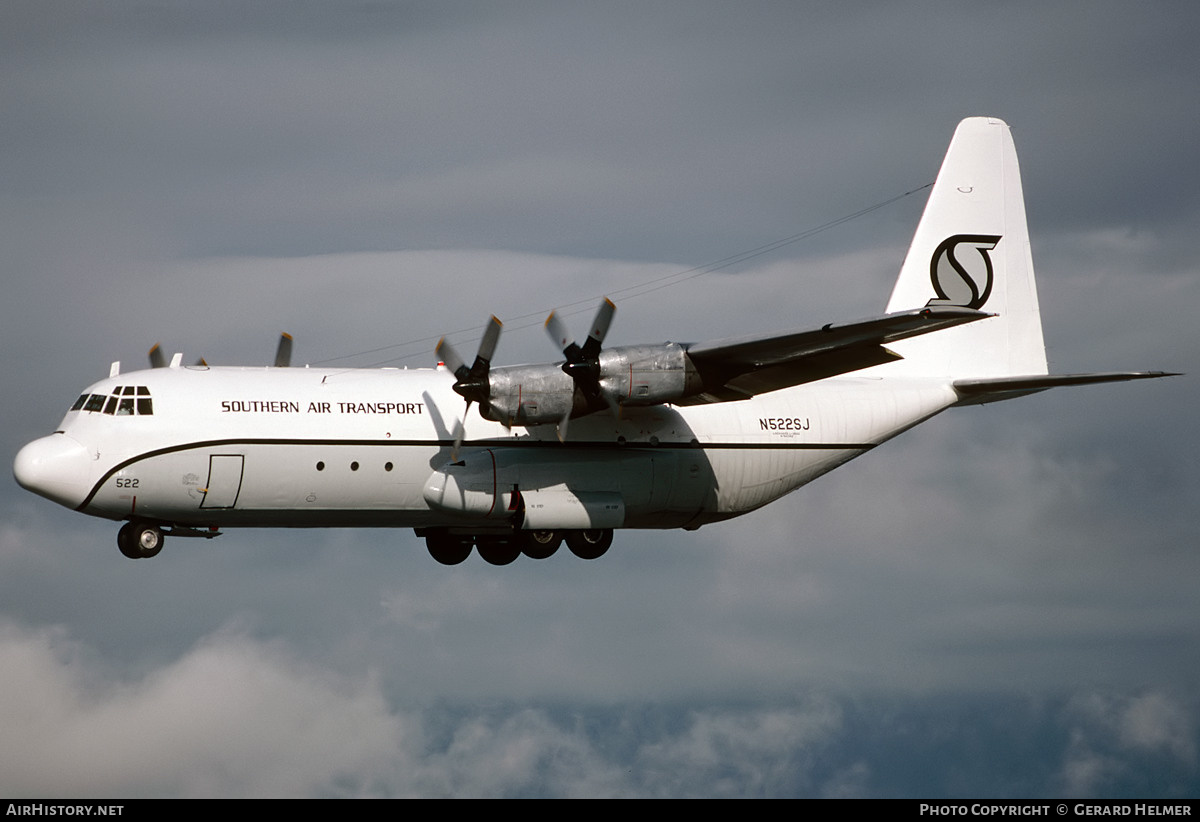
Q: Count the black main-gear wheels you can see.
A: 4